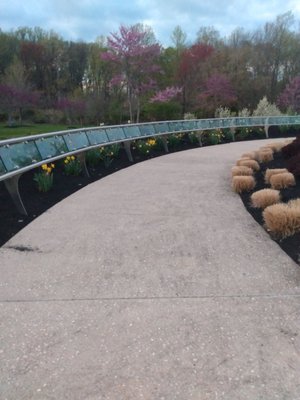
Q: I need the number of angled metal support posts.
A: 7